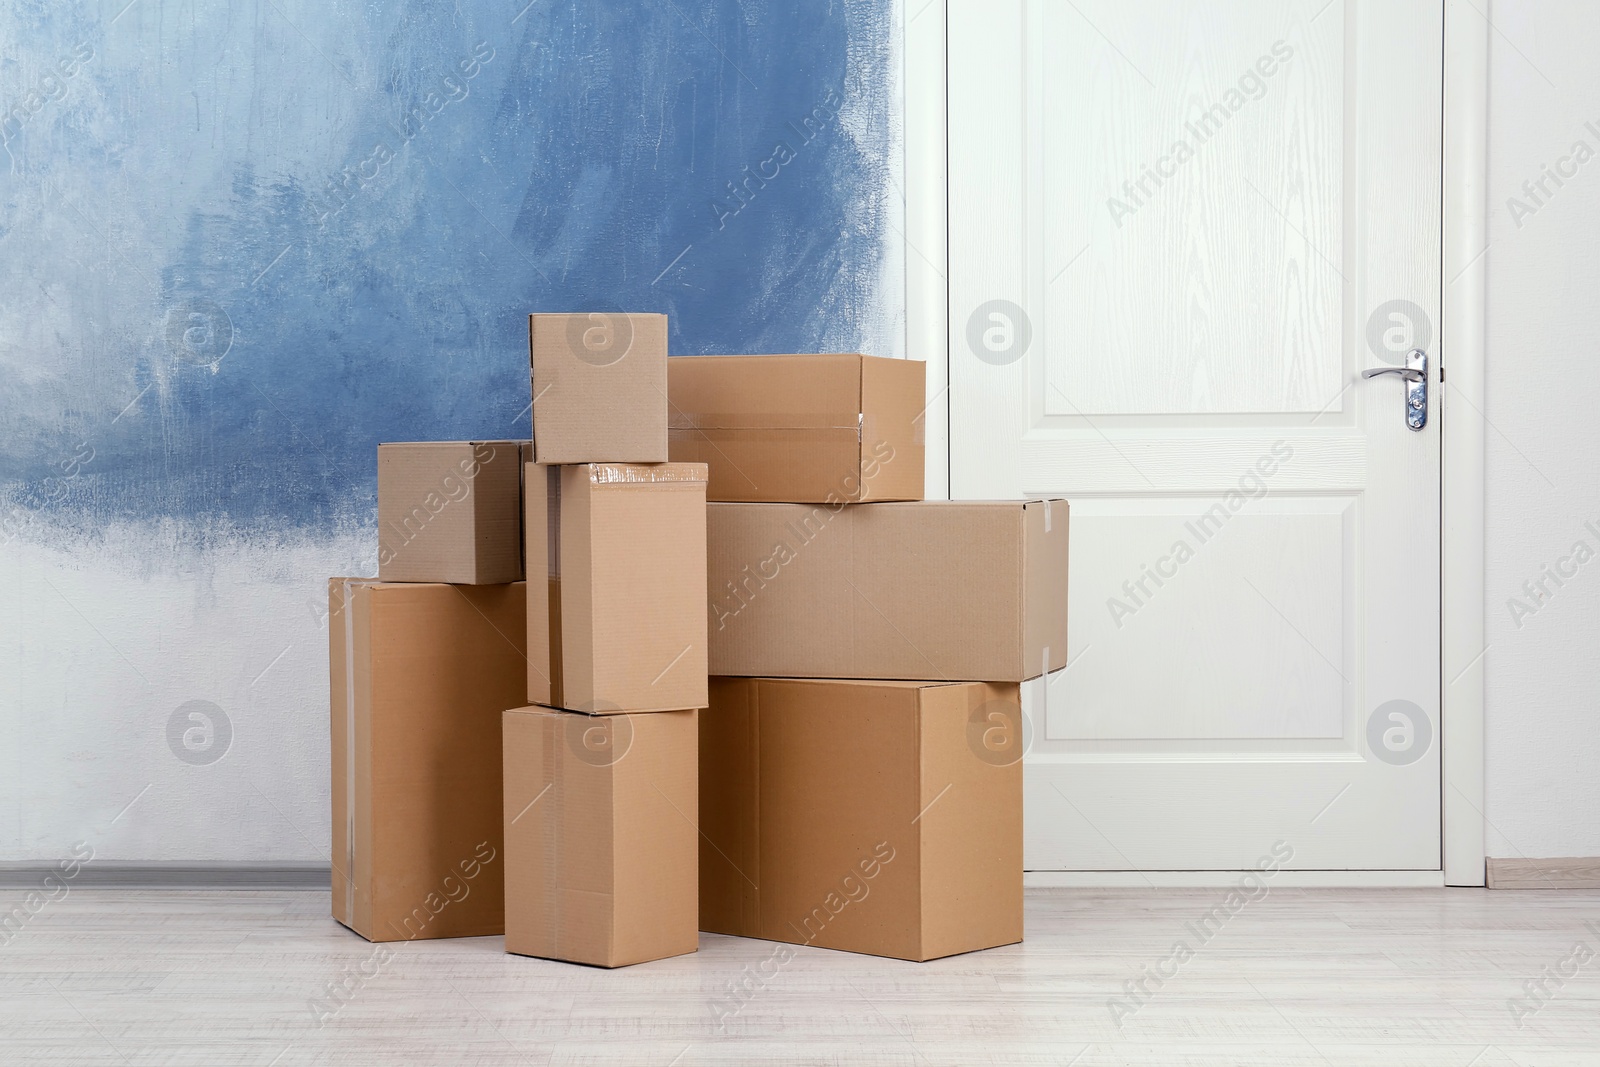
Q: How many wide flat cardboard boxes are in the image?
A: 2